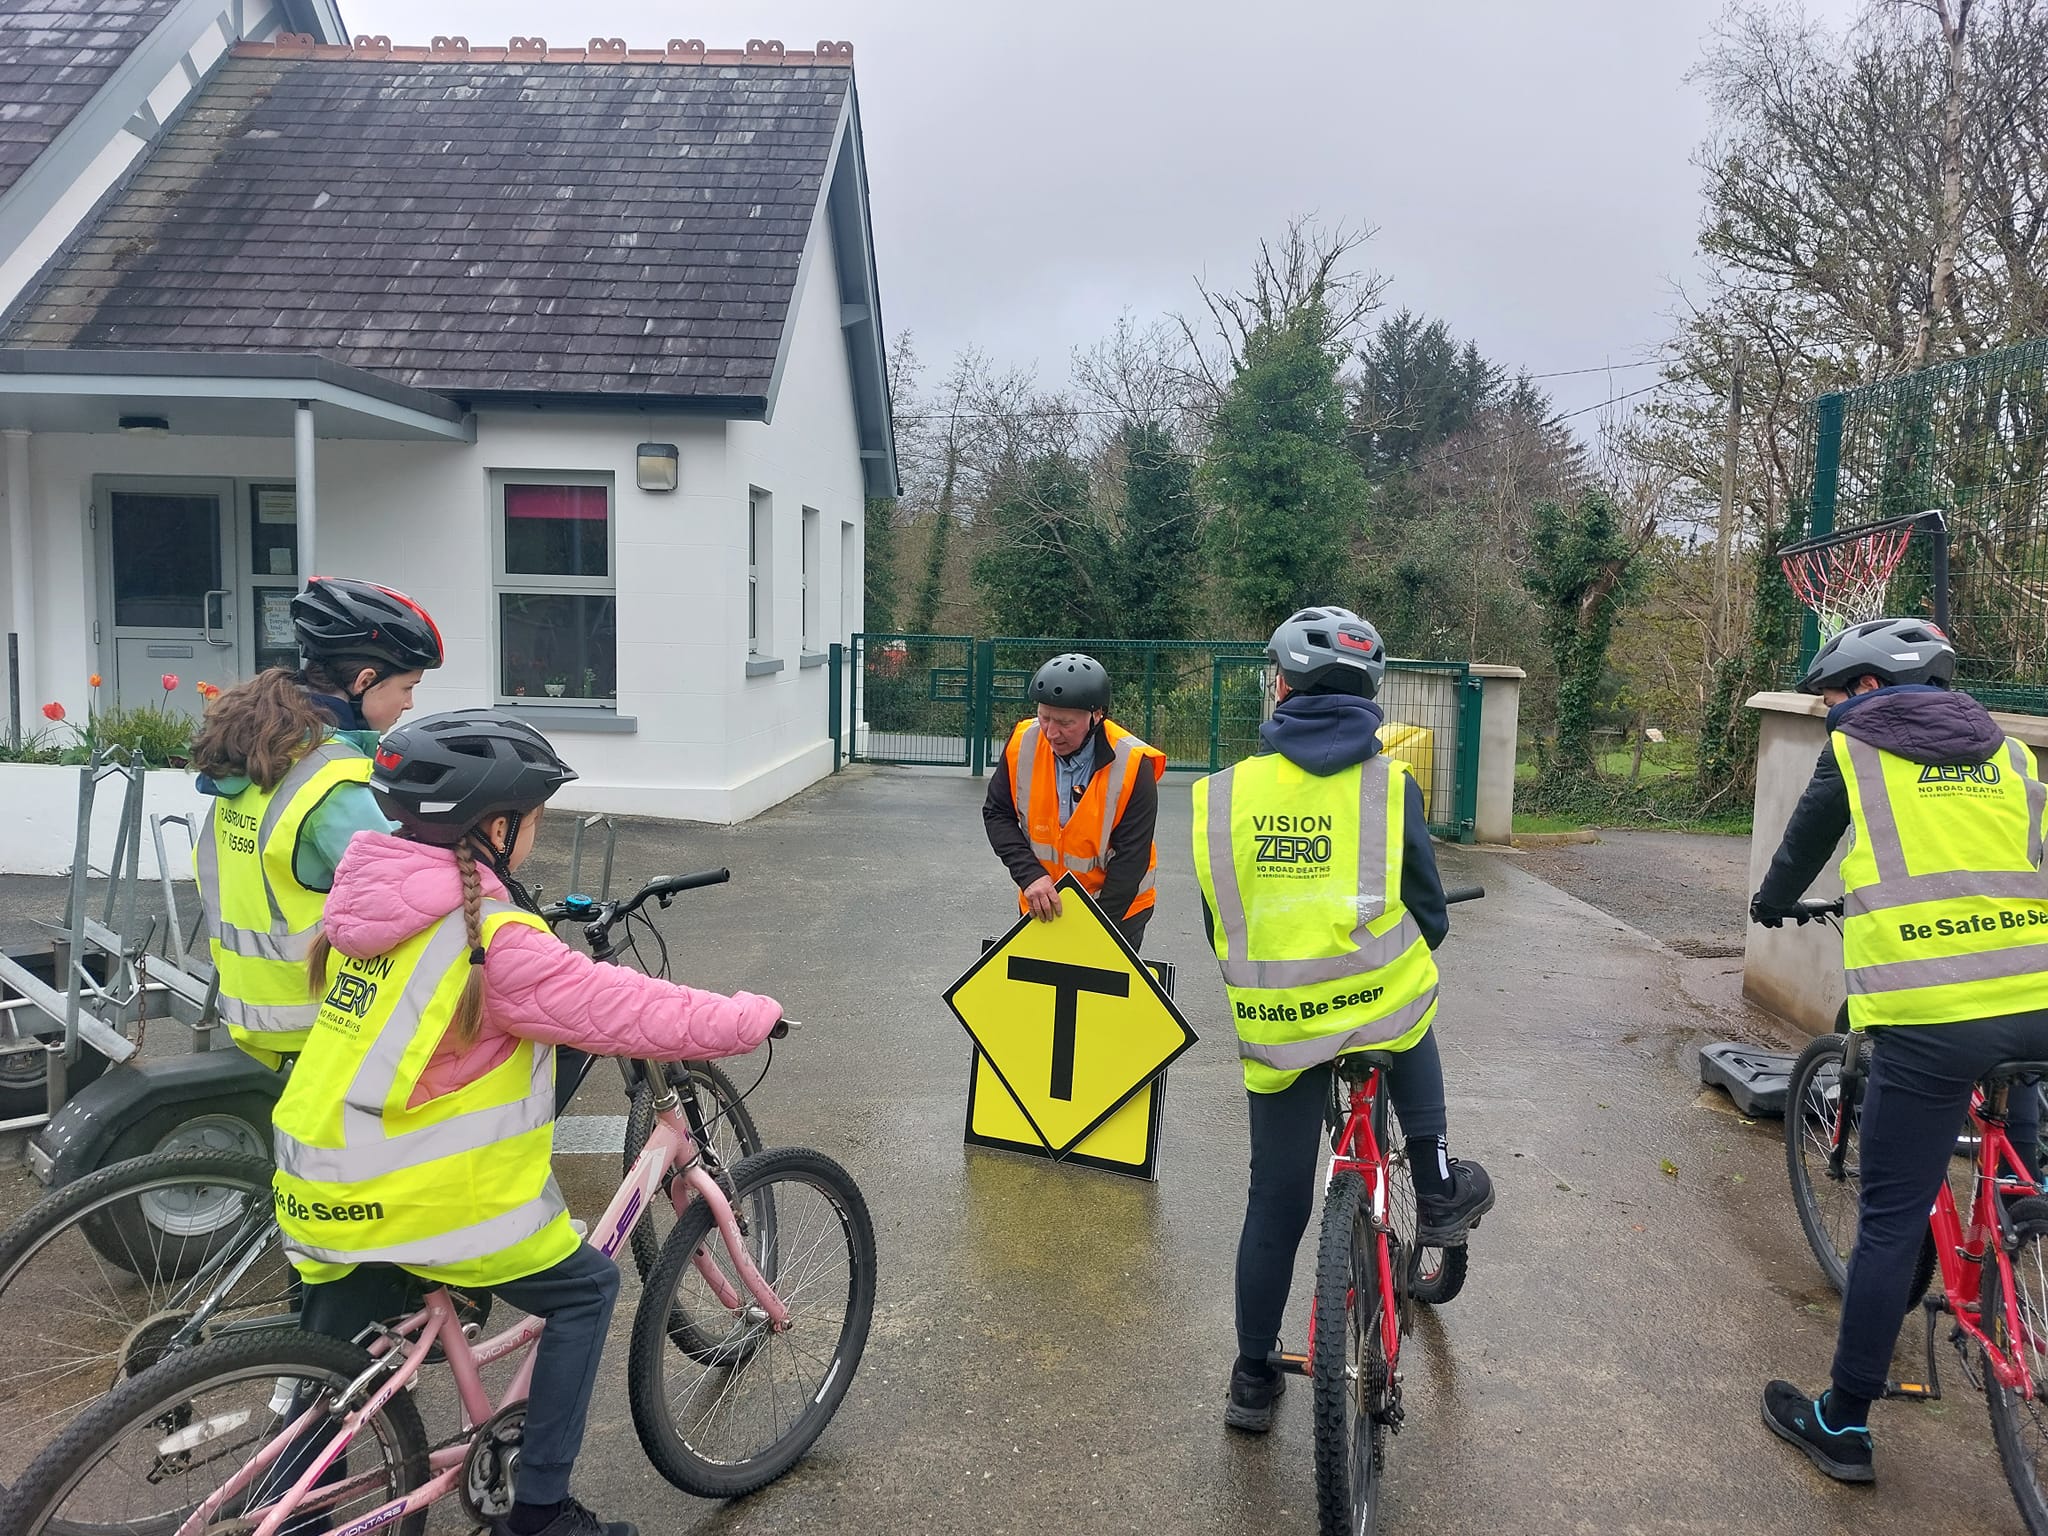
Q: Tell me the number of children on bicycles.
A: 4